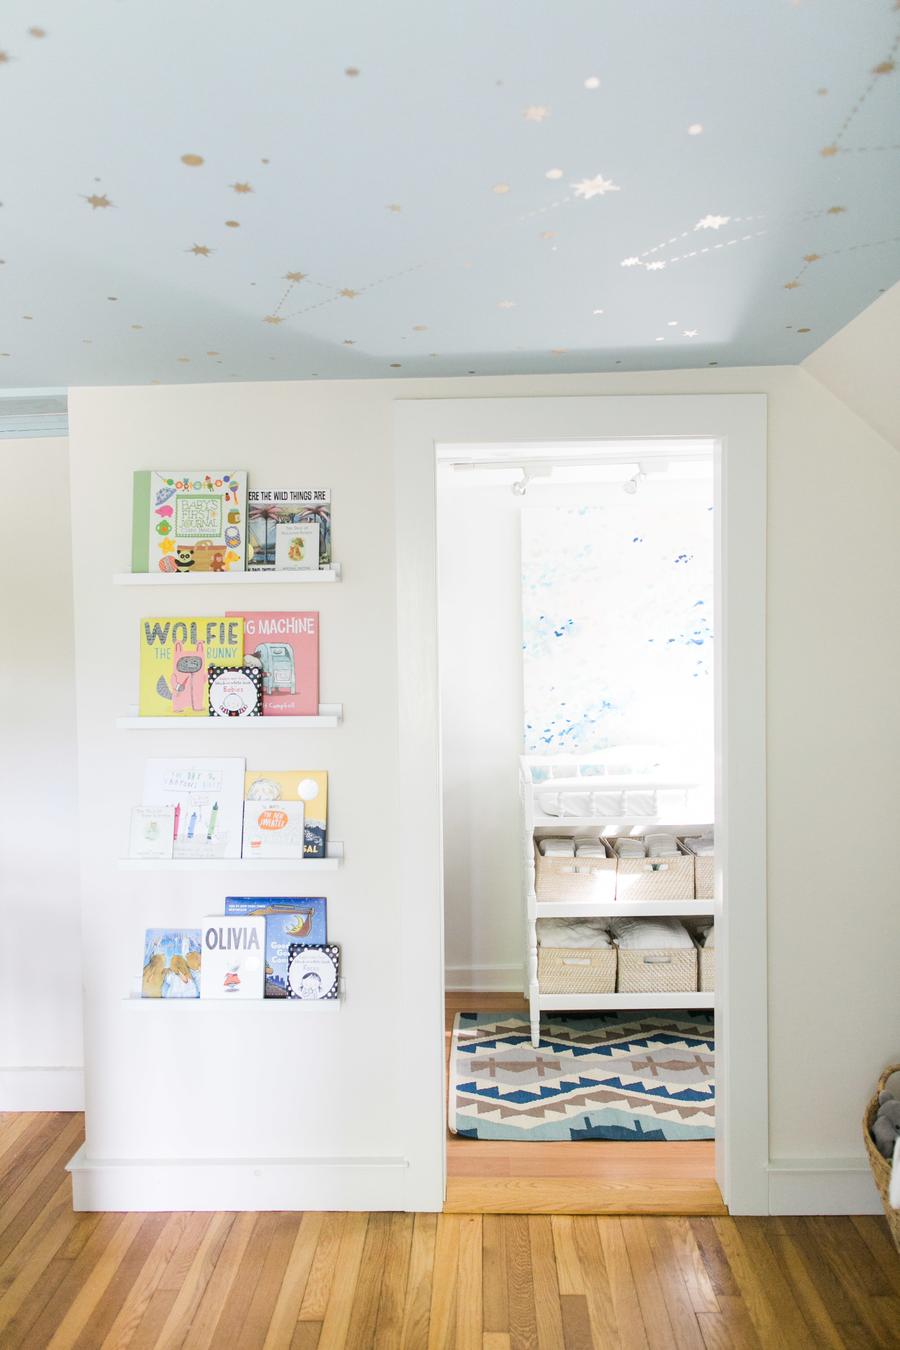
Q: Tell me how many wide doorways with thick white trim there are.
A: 1